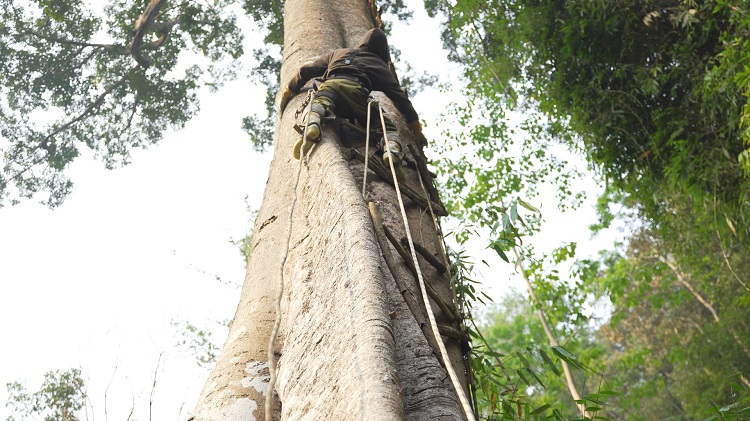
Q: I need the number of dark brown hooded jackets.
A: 1